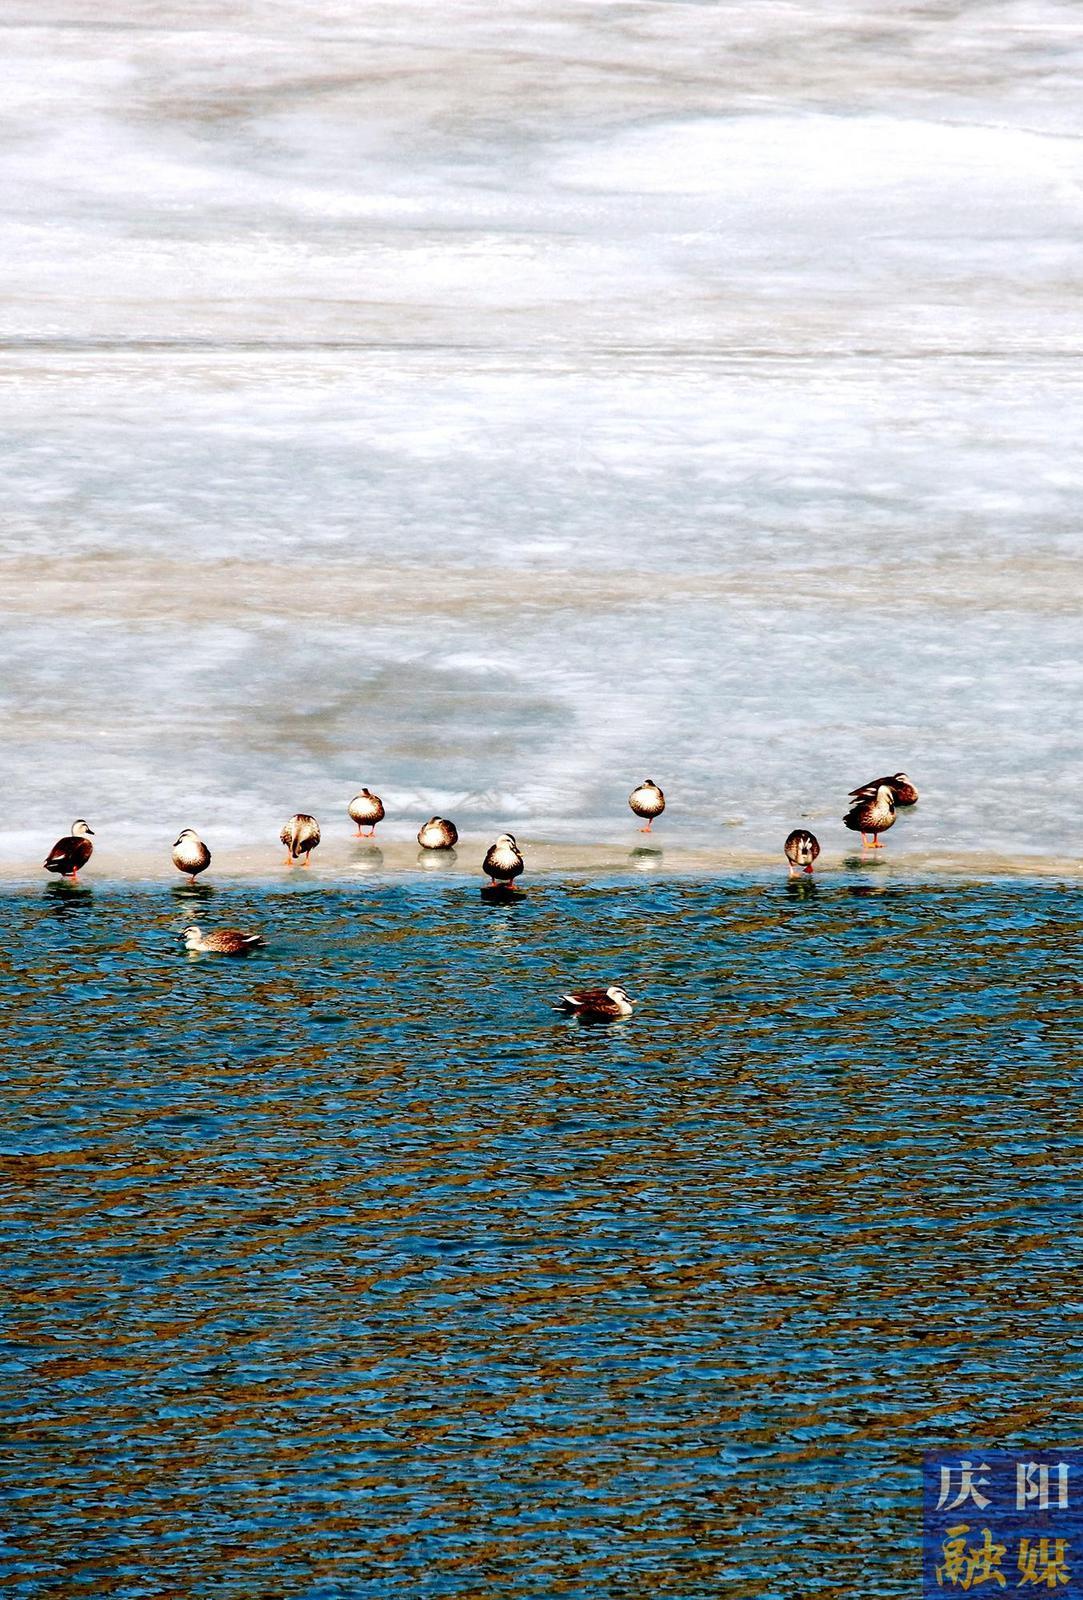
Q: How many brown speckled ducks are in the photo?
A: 12